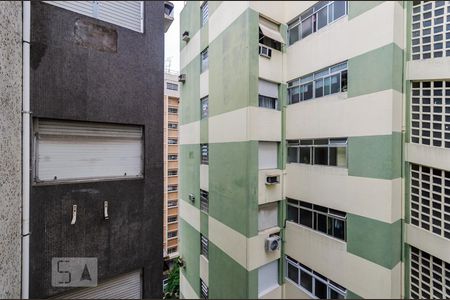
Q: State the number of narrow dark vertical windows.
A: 7